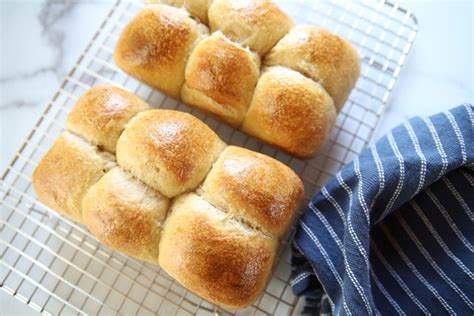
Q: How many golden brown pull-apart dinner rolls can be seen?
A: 12